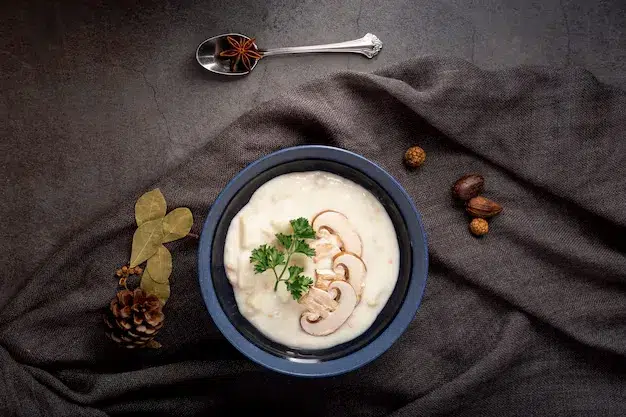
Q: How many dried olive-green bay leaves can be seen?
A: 5